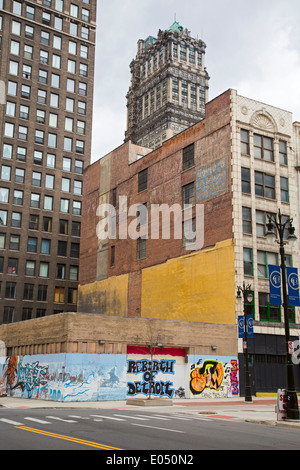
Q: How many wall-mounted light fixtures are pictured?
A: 3